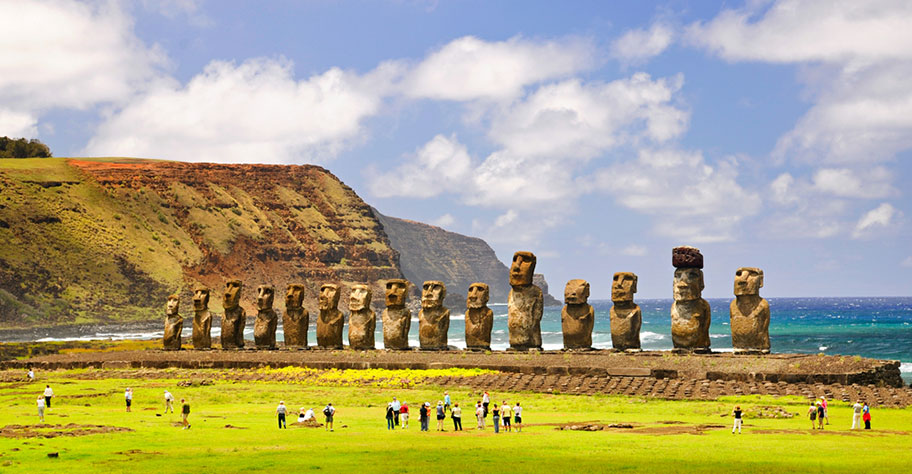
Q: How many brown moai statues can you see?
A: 15